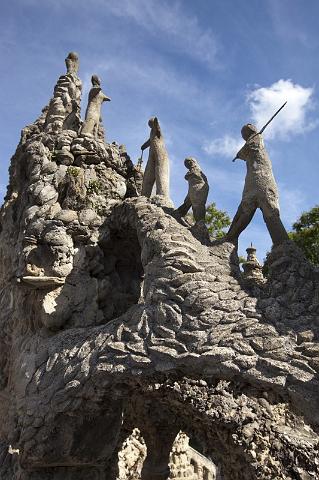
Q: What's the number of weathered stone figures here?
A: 5